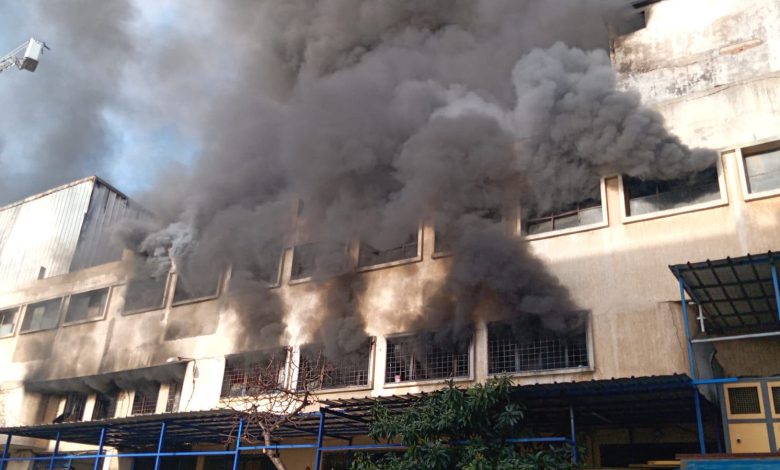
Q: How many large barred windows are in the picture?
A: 4